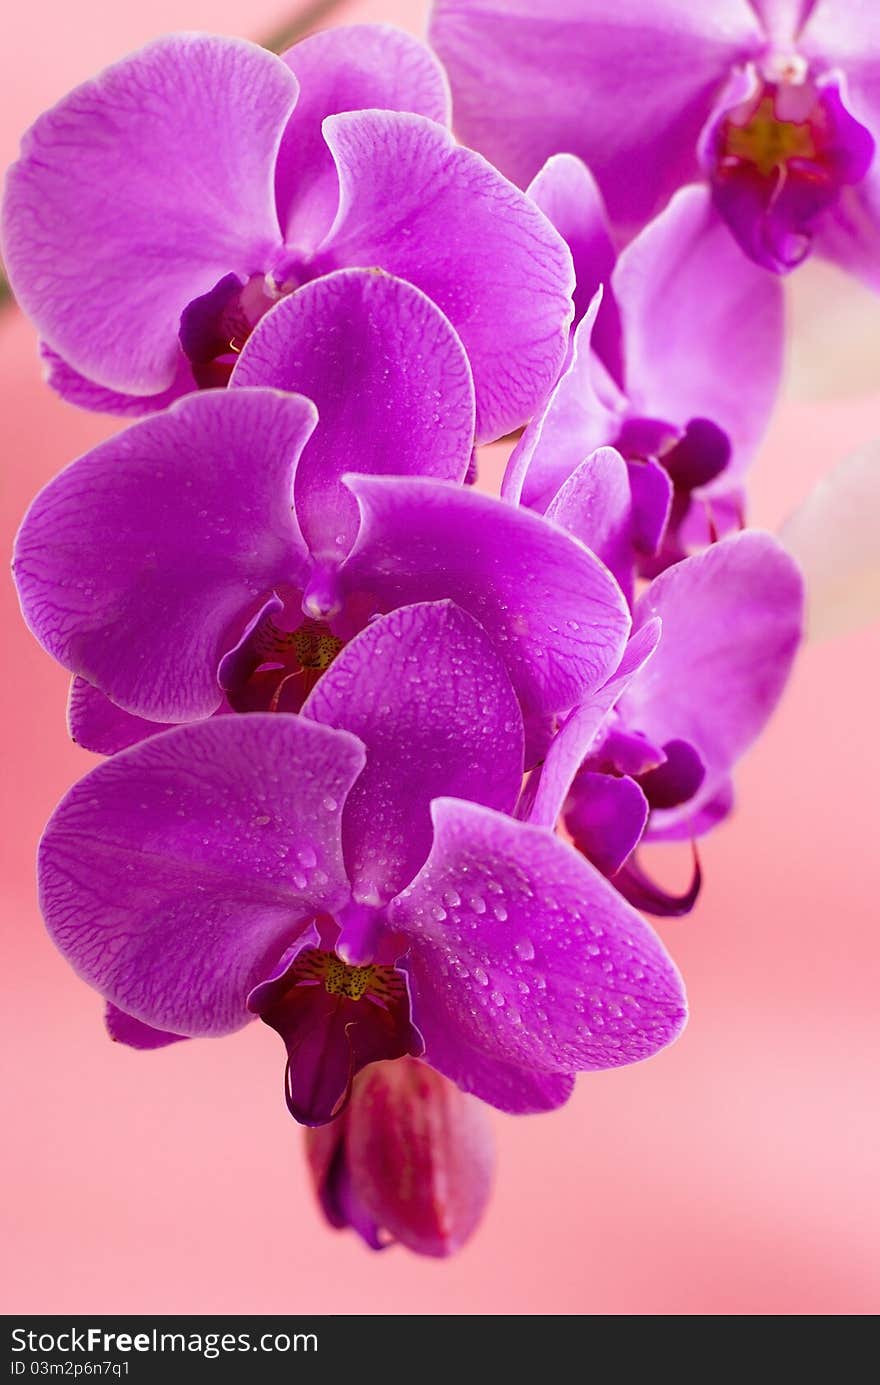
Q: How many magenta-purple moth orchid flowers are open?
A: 6